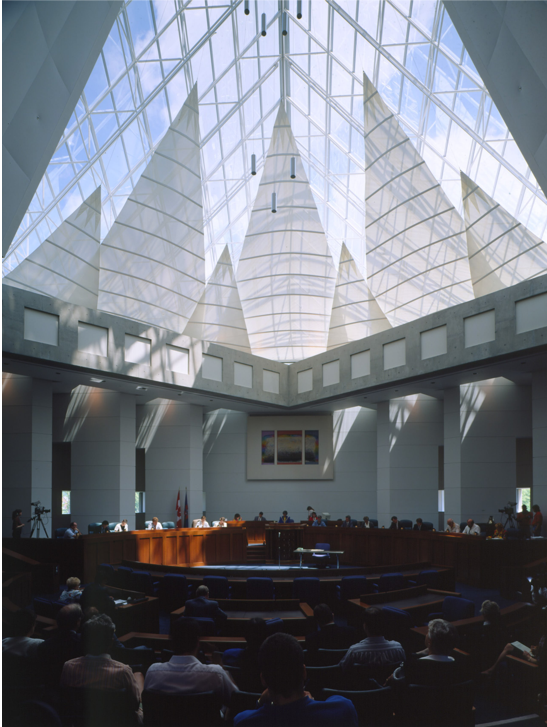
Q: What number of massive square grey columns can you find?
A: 6